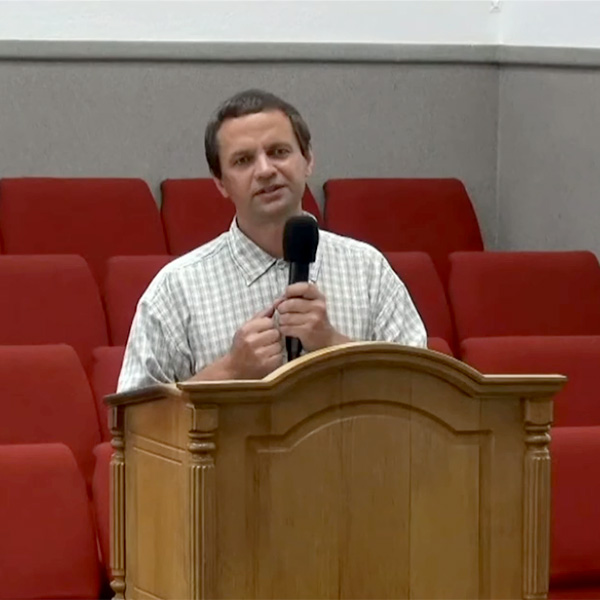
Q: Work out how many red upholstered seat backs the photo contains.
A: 14